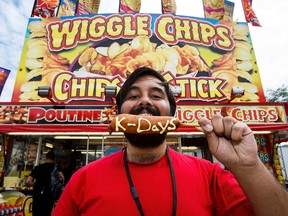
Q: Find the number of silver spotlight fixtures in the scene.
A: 4